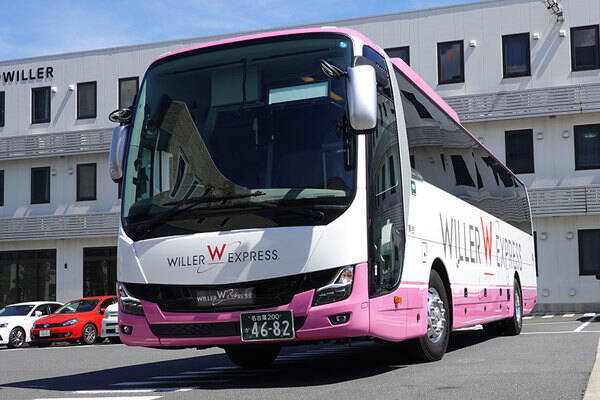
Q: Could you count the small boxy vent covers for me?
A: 13